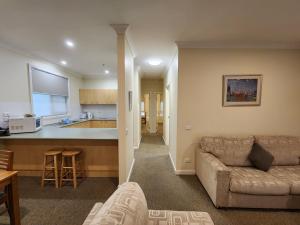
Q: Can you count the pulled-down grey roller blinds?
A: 1